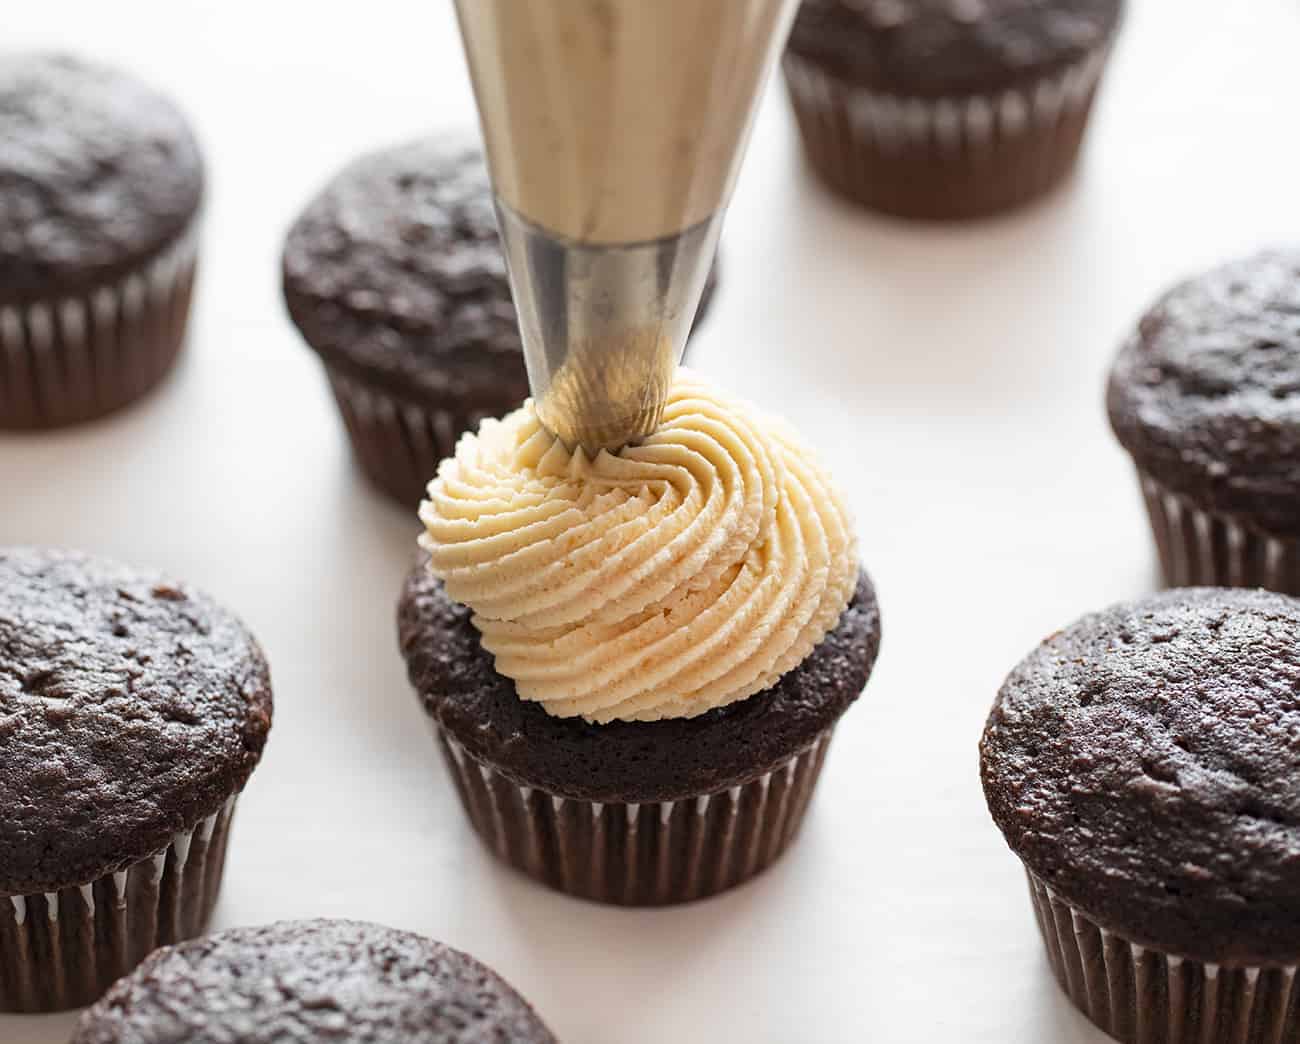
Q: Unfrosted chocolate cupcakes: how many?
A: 7